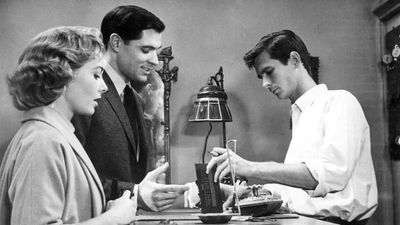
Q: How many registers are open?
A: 1